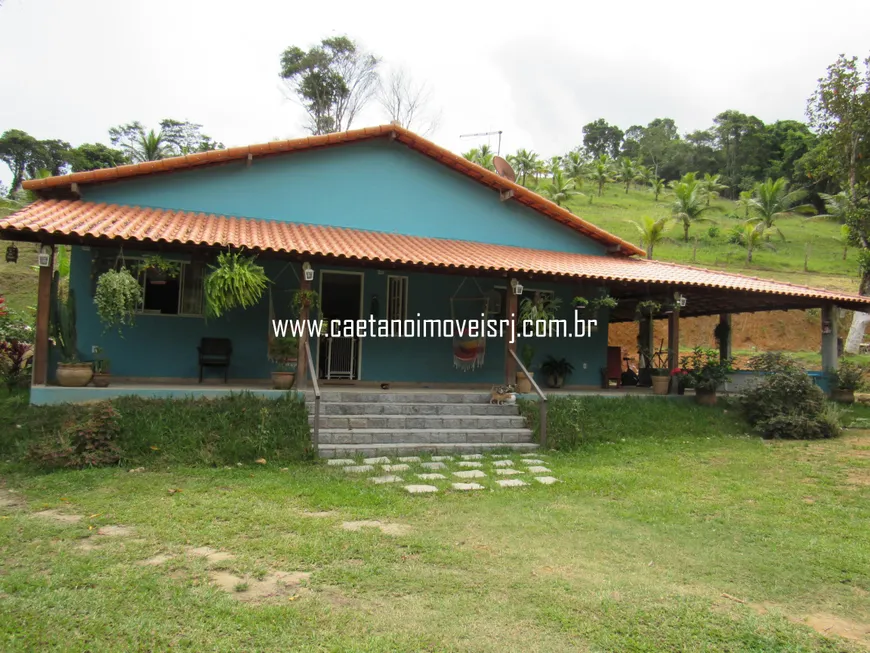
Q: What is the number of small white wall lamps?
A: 4